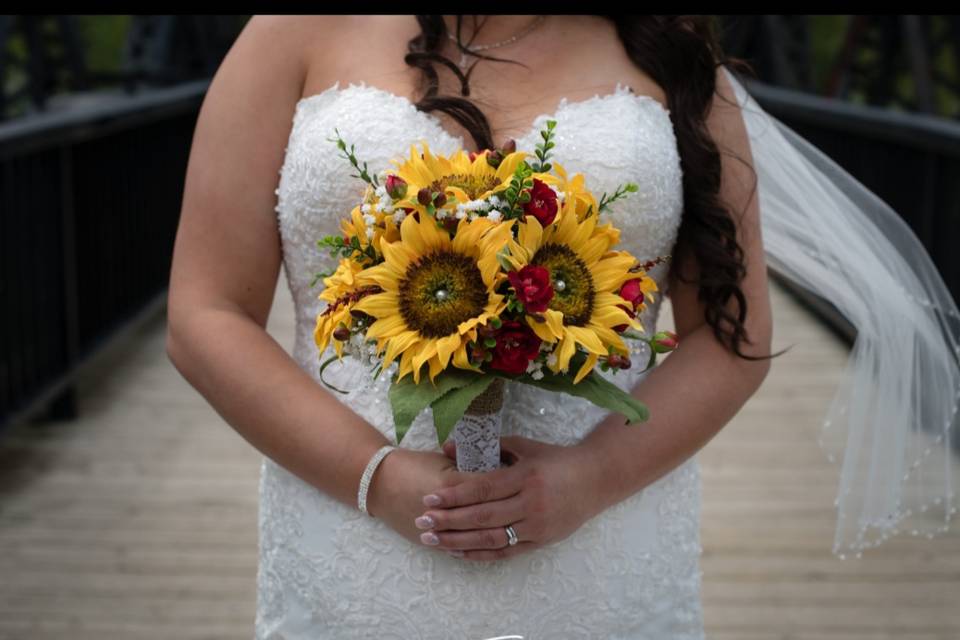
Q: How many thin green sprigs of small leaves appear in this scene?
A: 5